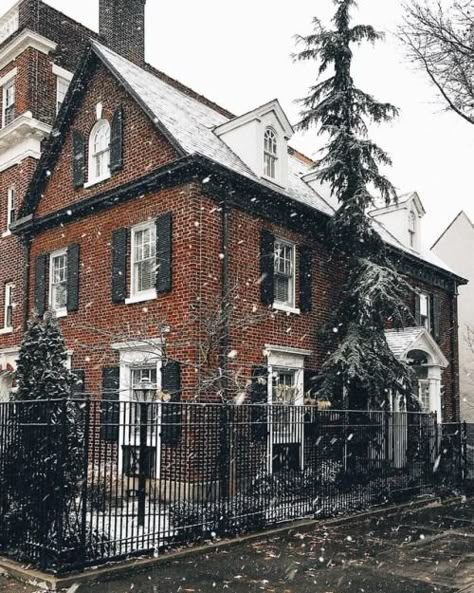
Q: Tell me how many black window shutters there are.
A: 15